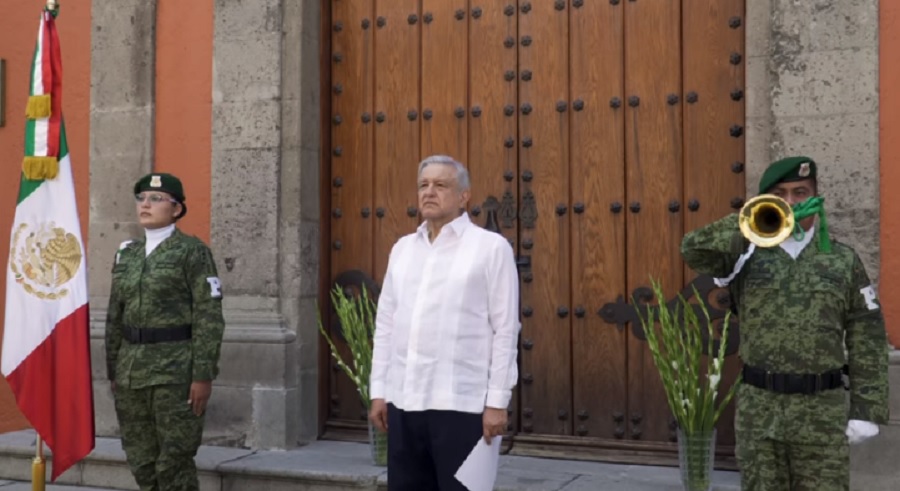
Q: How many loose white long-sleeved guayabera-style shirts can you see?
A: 1